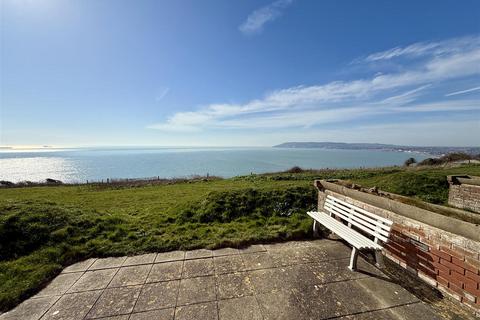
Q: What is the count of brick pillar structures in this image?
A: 2